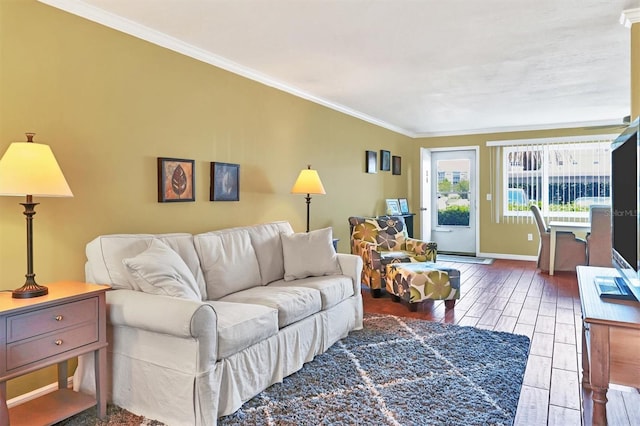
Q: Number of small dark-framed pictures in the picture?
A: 5